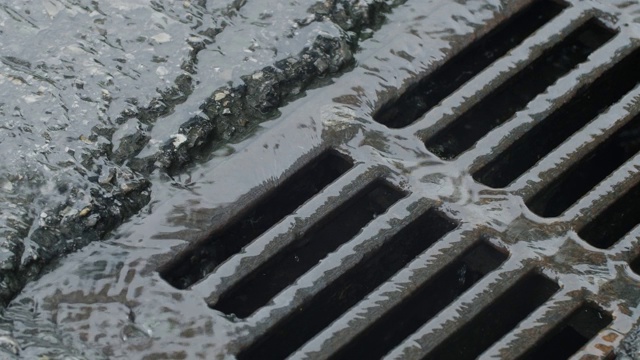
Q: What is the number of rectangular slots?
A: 12